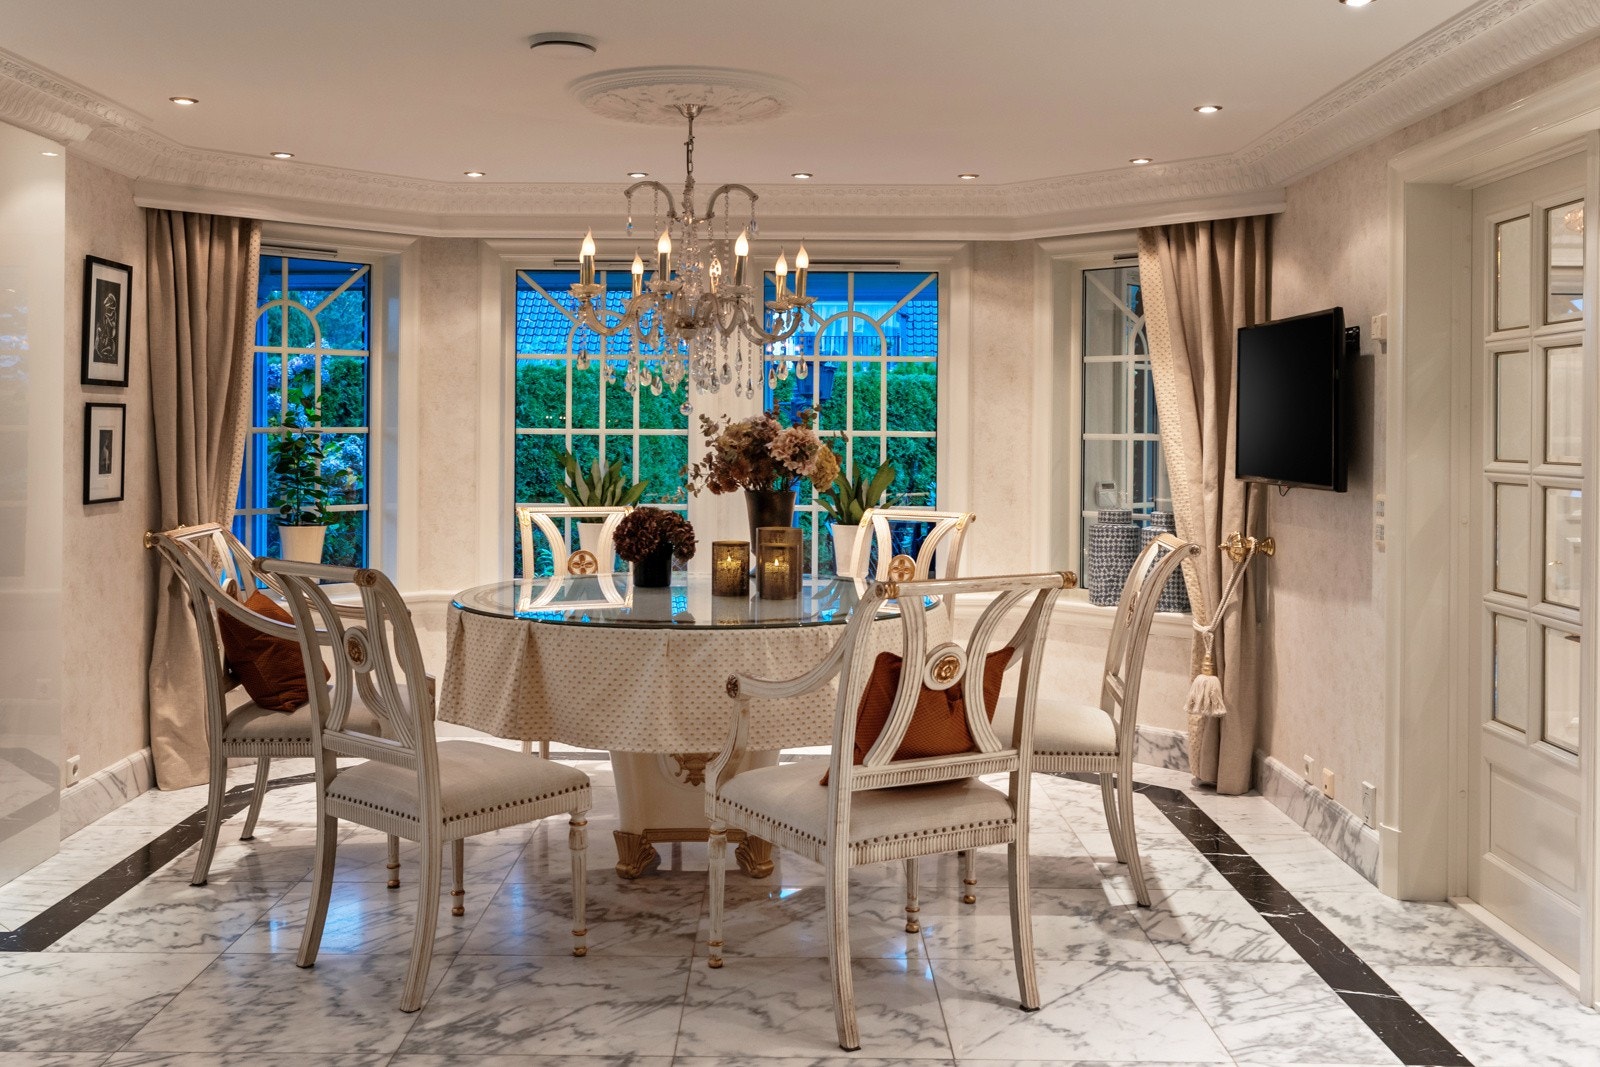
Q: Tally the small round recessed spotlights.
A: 9